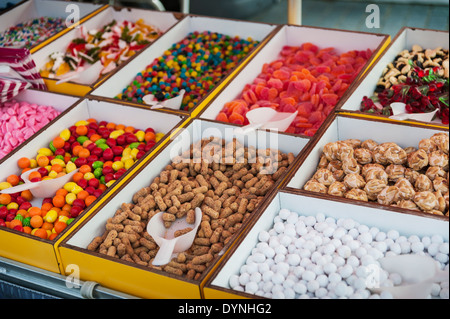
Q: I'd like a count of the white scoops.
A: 7